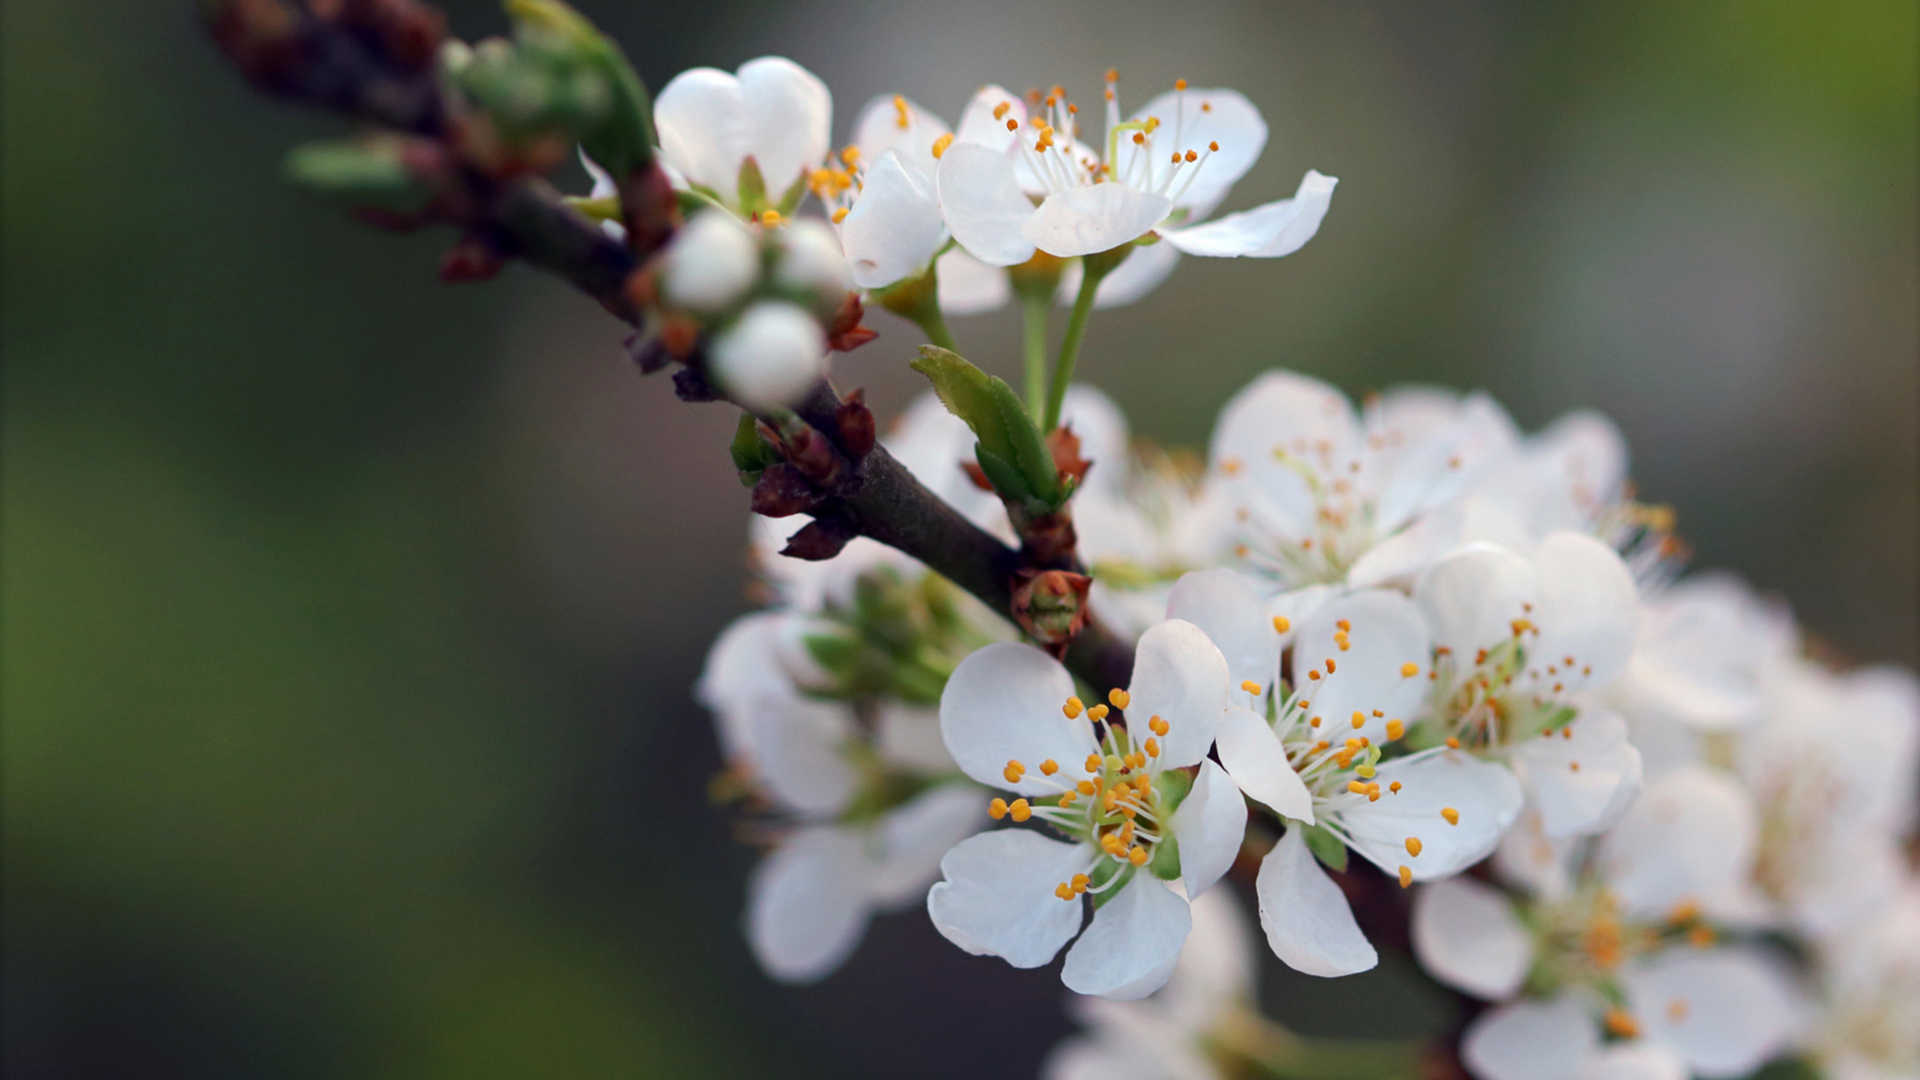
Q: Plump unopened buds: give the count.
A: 3